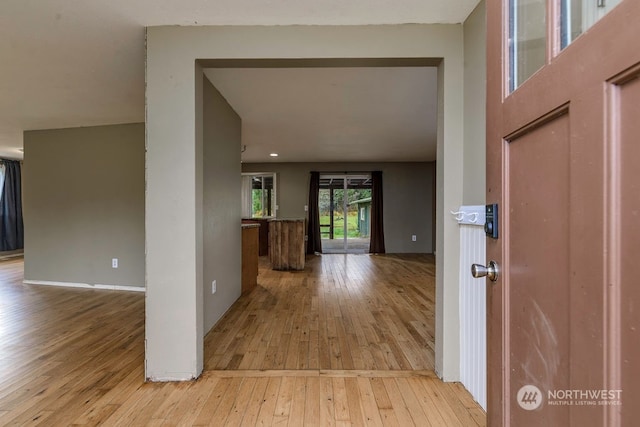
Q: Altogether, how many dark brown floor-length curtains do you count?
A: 2